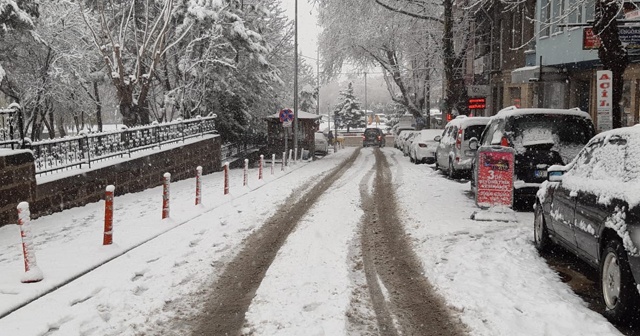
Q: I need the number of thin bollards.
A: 12